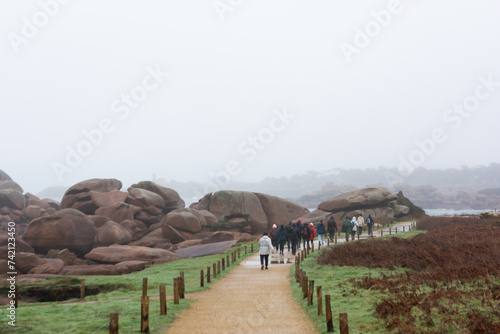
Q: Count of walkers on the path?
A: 14